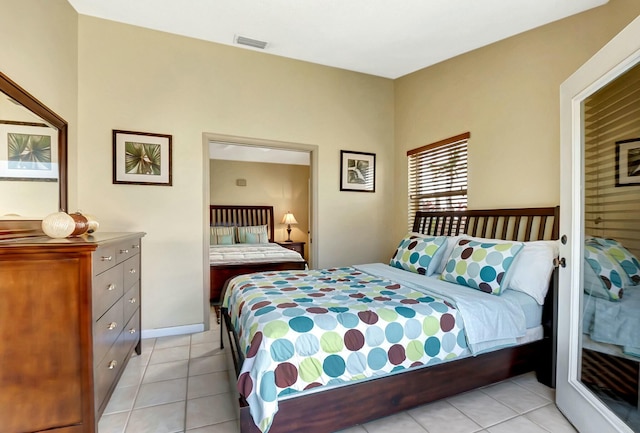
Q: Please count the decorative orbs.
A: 3